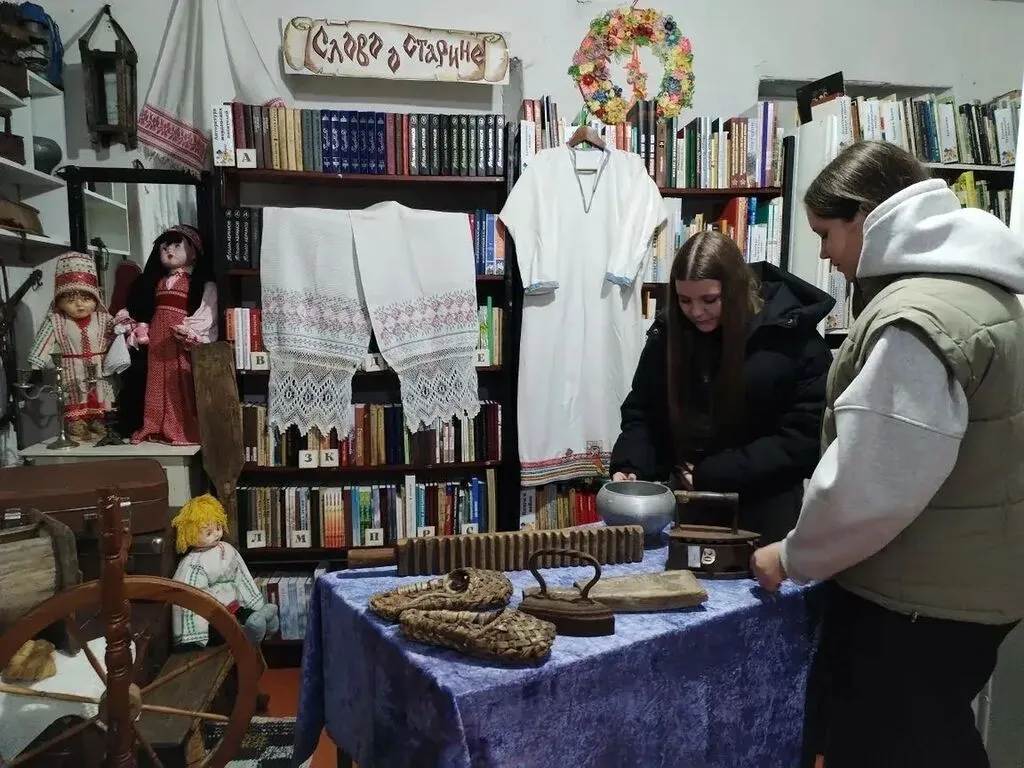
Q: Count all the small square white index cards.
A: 11